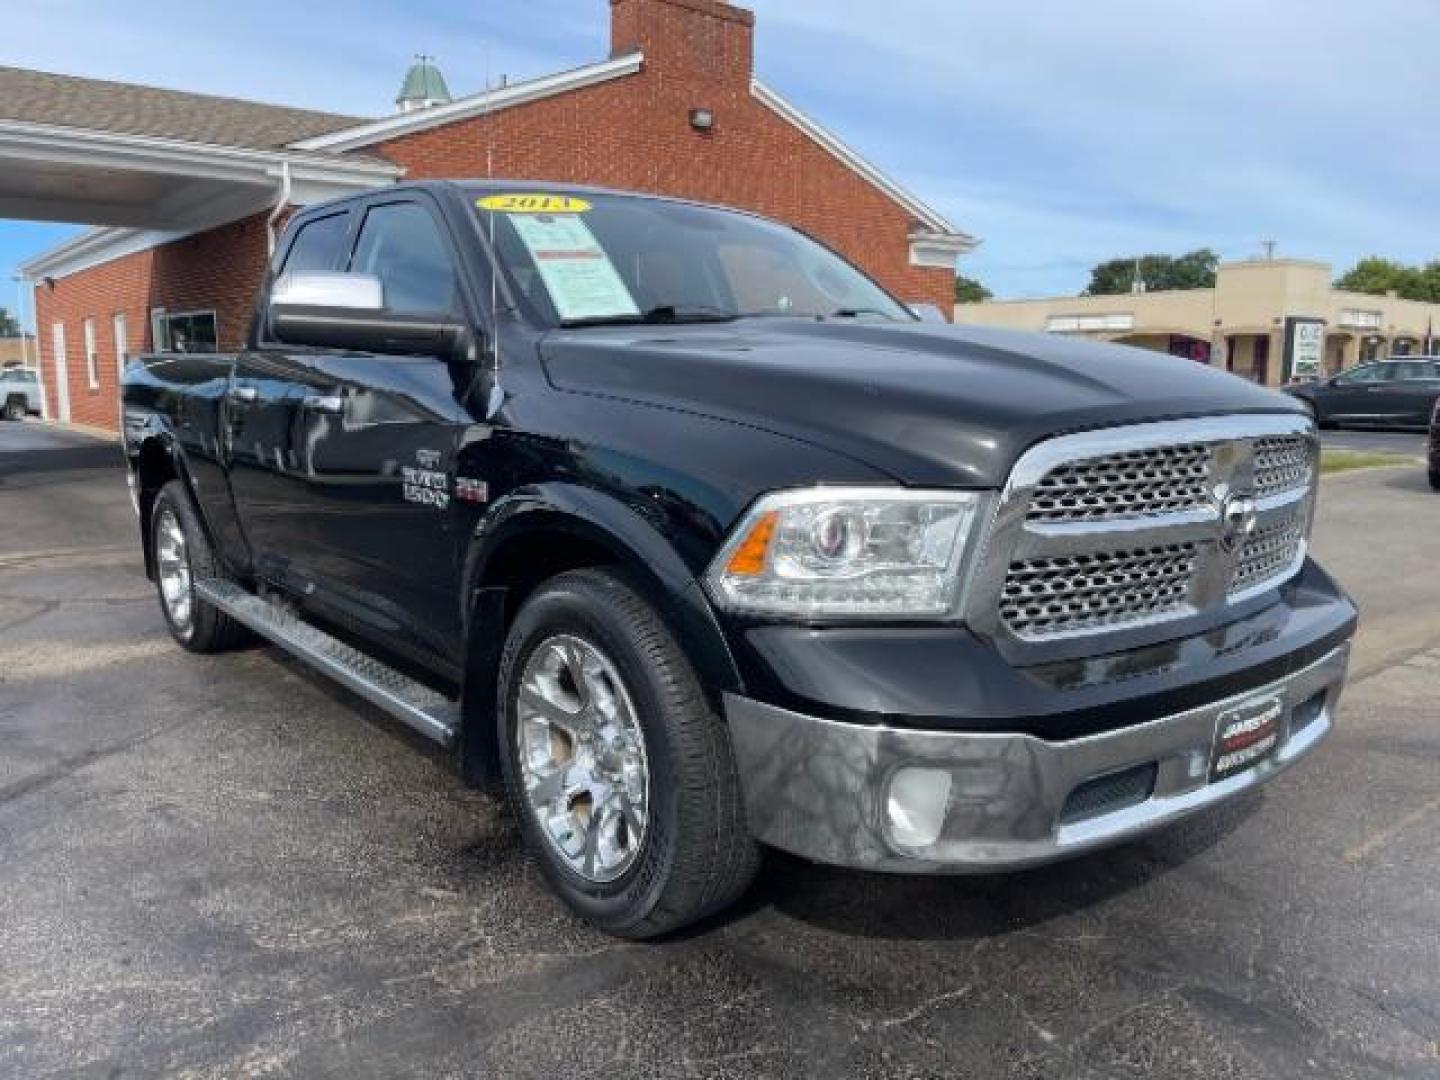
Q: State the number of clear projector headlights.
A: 1